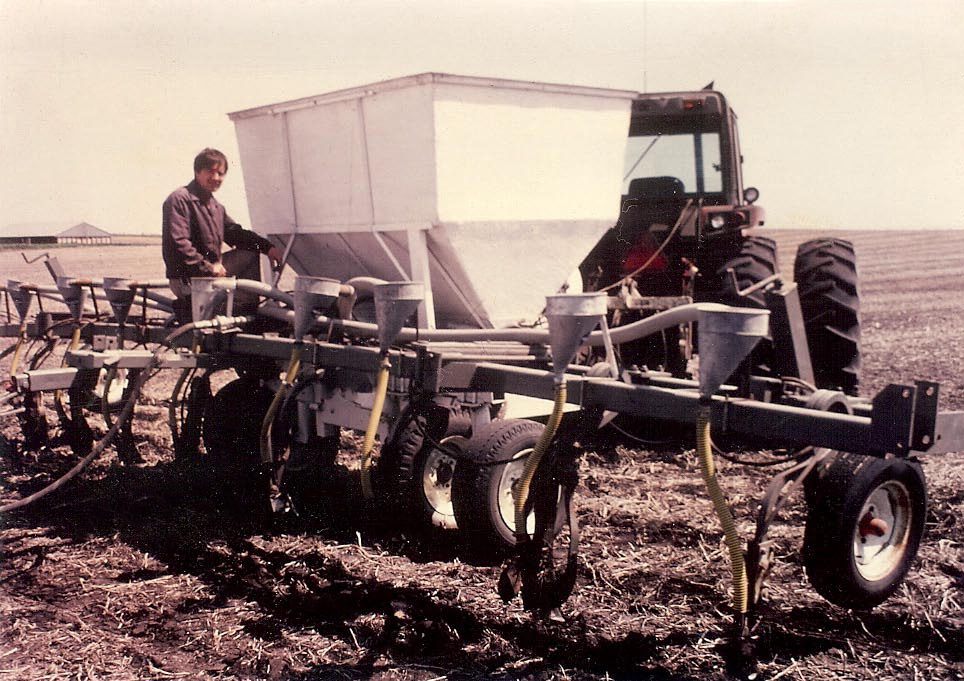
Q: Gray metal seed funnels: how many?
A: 8